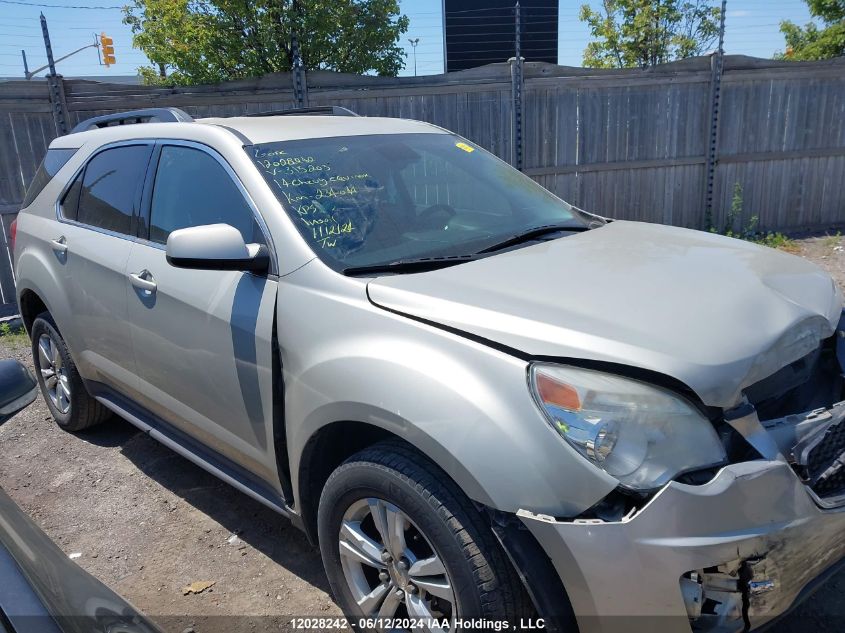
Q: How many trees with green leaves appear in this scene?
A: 3